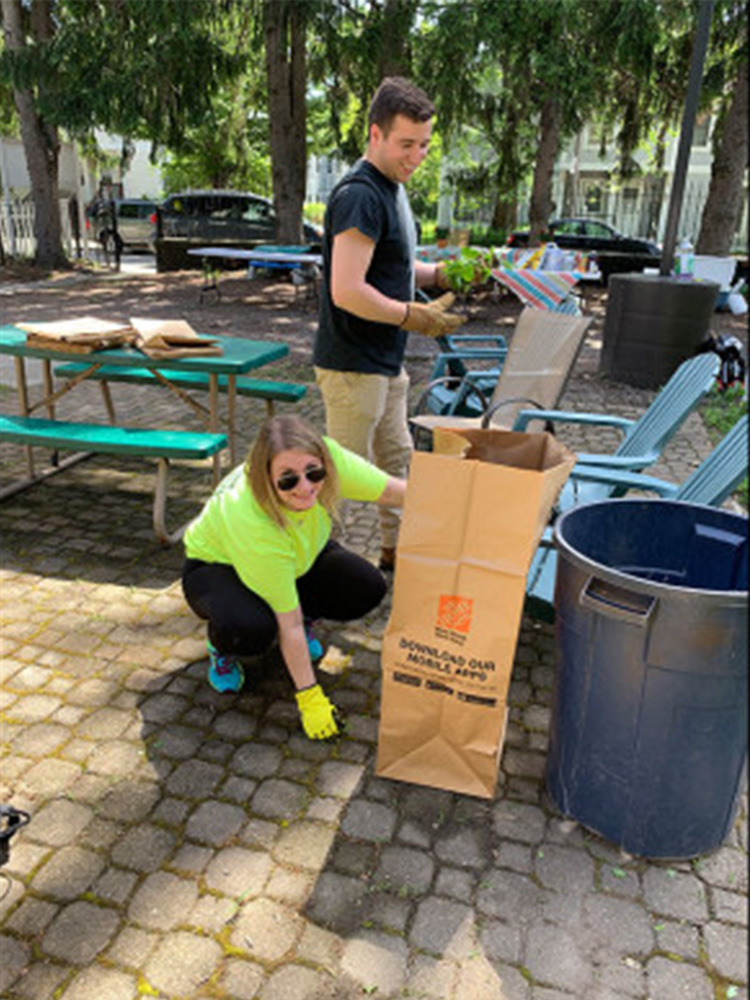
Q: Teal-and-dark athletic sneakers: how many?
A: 2